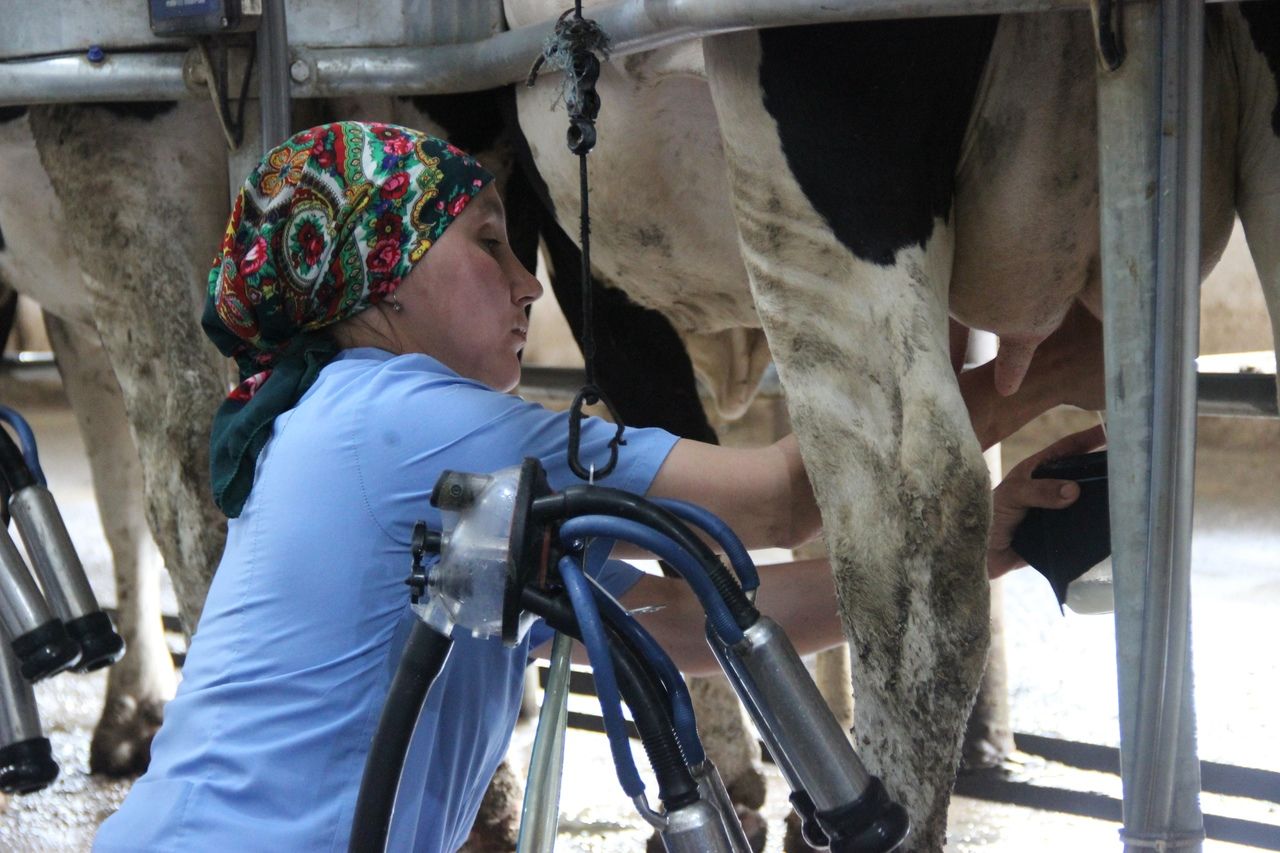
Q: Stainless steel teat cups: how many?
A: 7